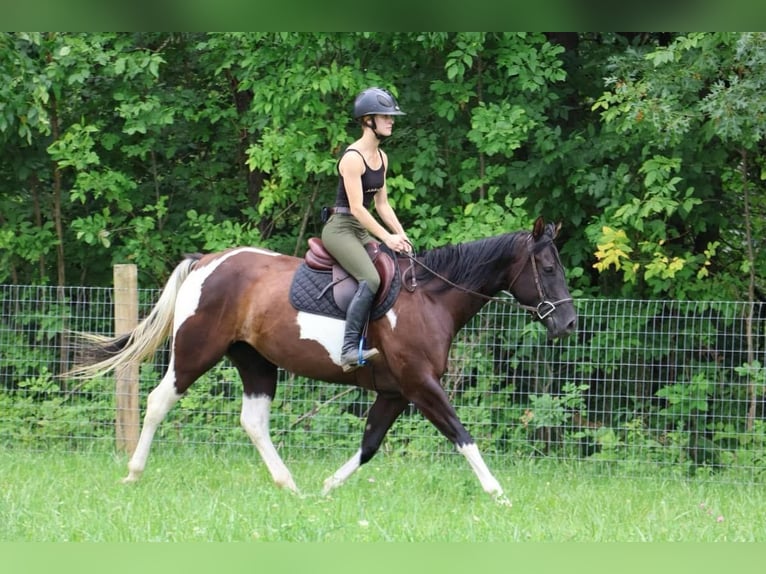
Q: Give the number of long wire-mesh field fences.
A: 1